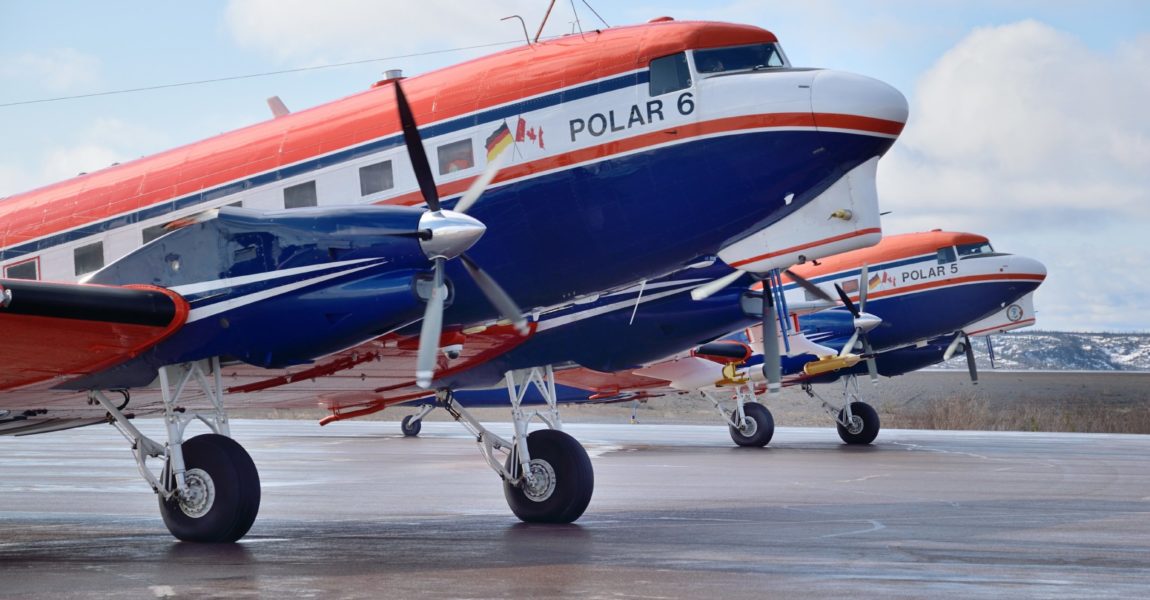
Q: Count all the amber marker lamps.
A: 0